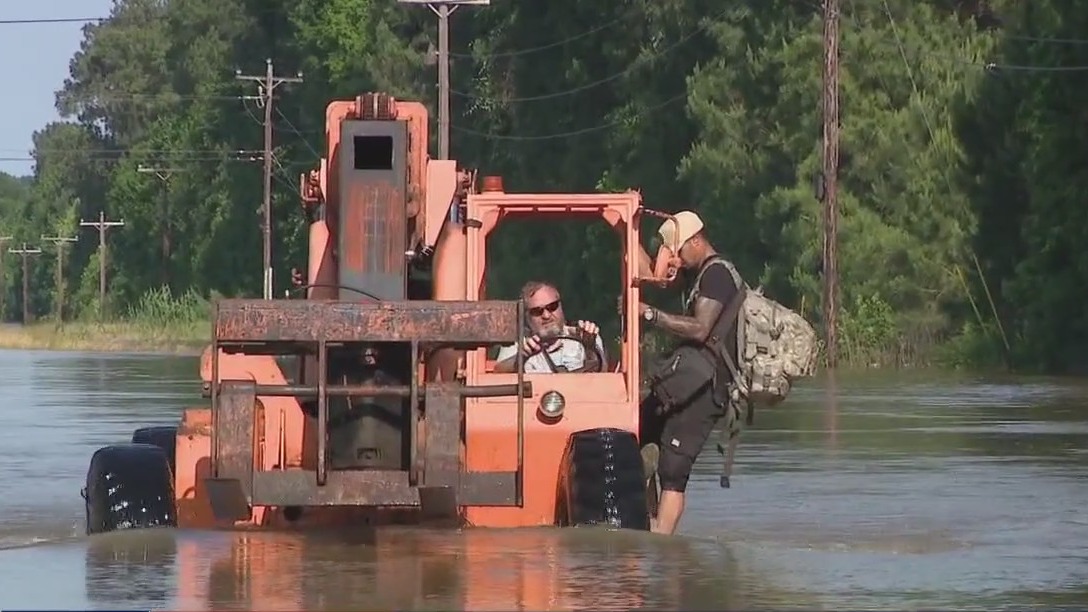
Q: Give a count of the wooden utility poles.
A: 8